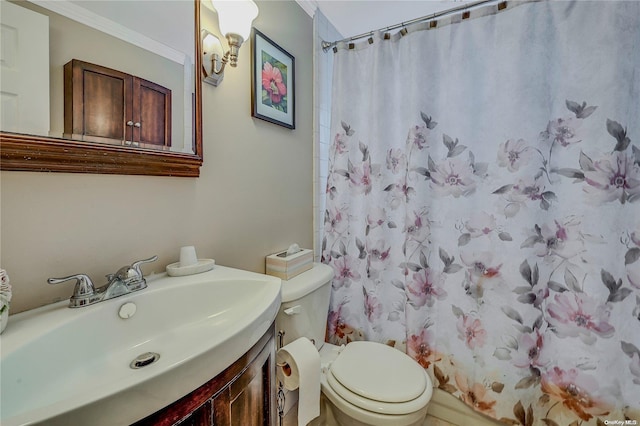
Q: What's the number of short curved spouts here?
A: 1